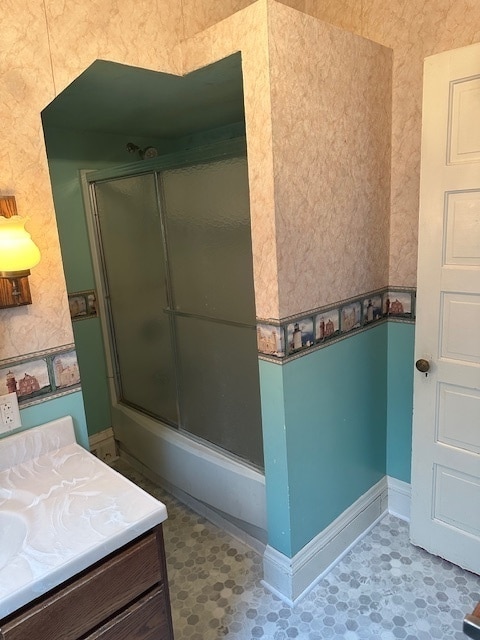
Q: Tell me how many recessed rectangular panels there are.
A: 5